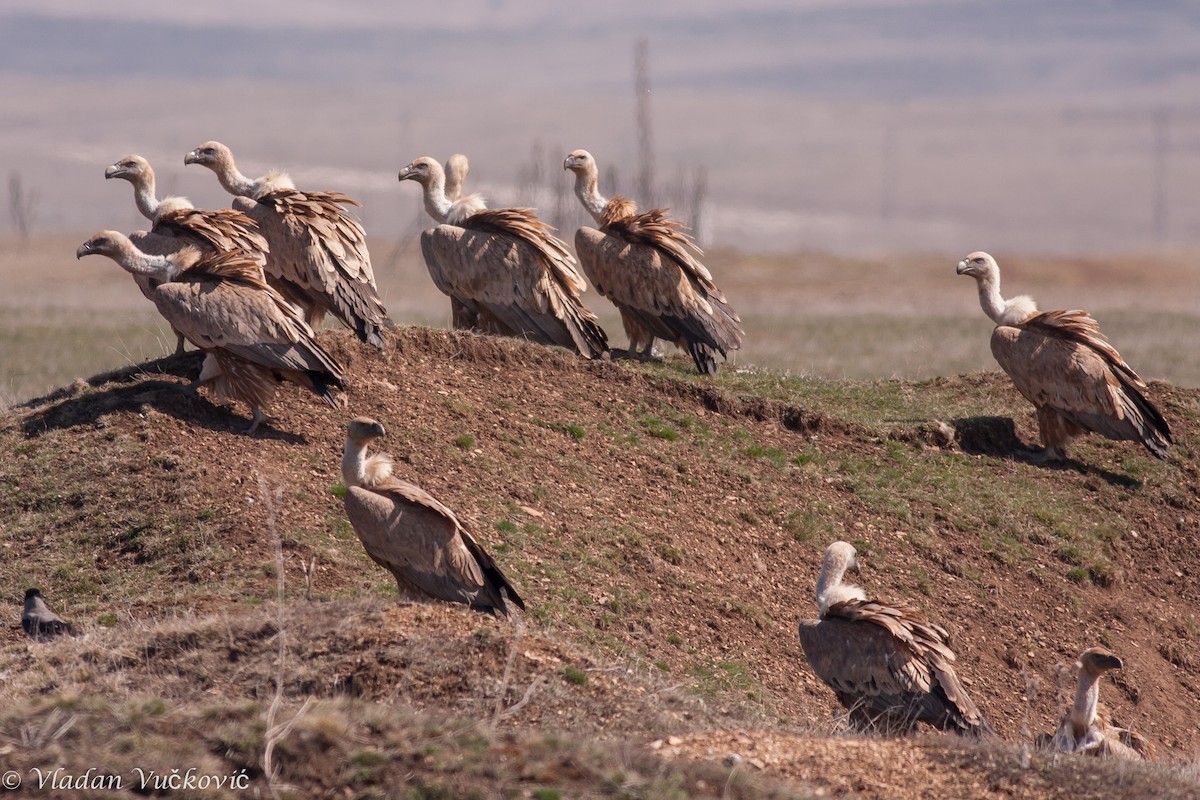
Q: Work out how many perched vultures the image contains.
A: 10